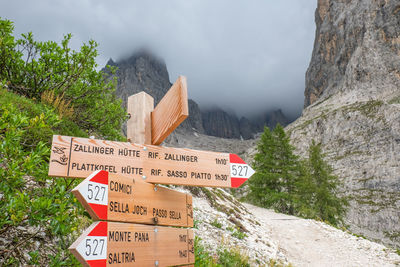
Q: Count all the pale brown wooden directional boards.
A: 4